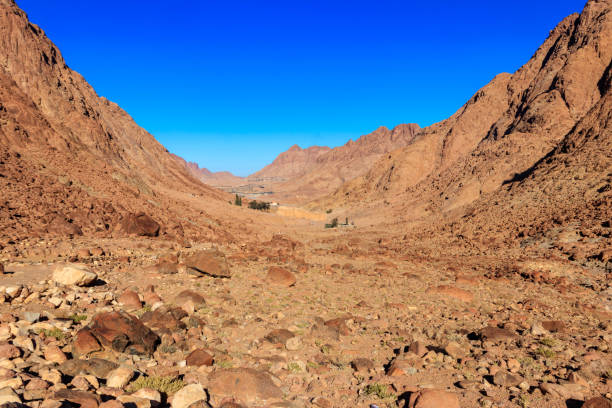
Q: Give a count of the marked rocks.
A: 0